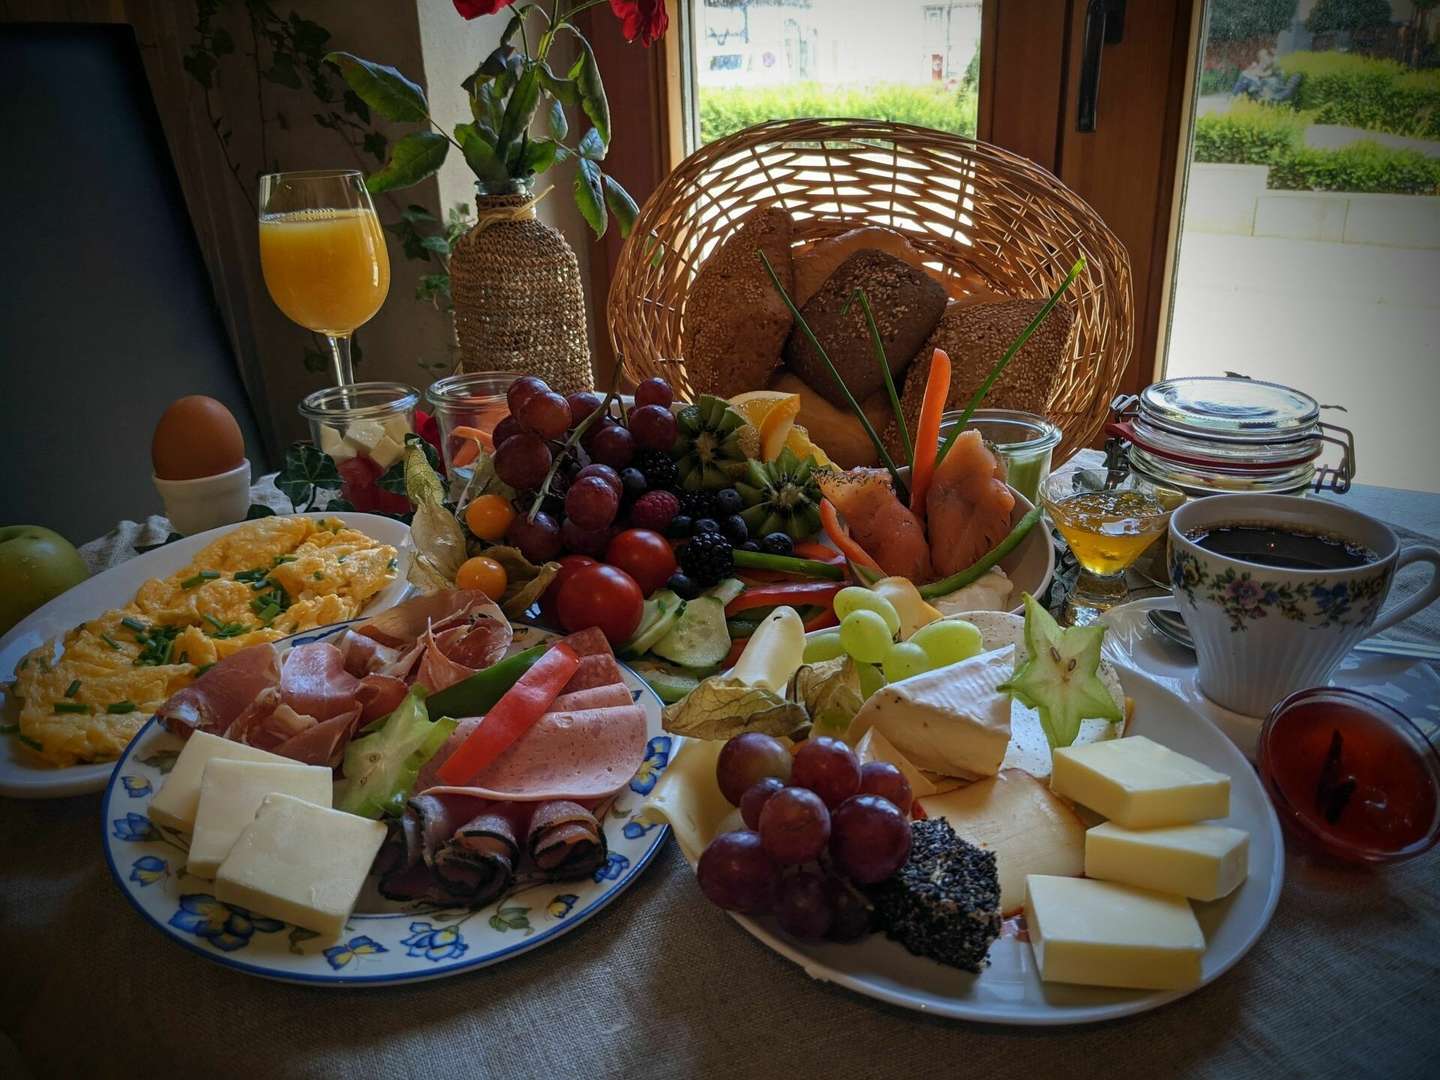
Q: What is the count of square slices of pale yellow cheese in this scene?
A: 6